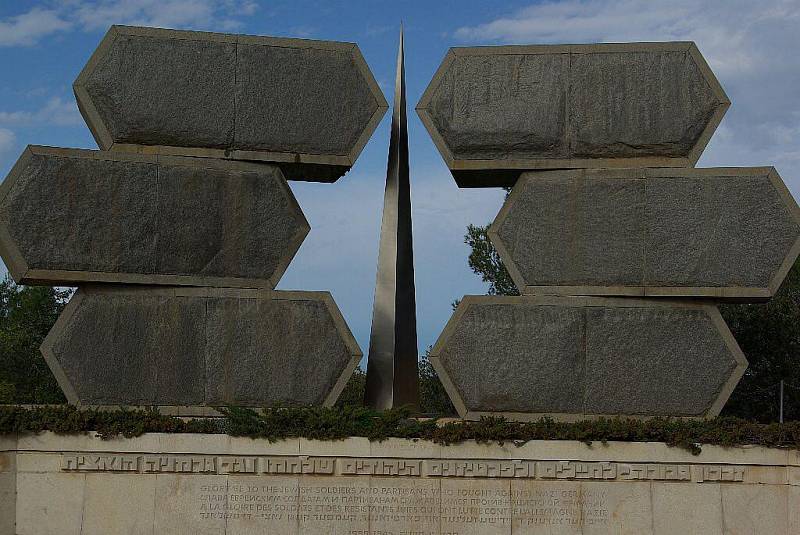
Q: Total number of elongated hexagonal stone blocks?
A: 6